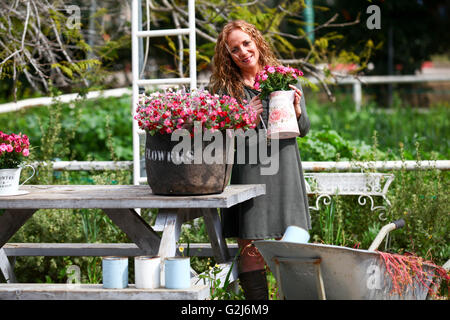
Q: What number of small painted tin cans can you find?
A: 4